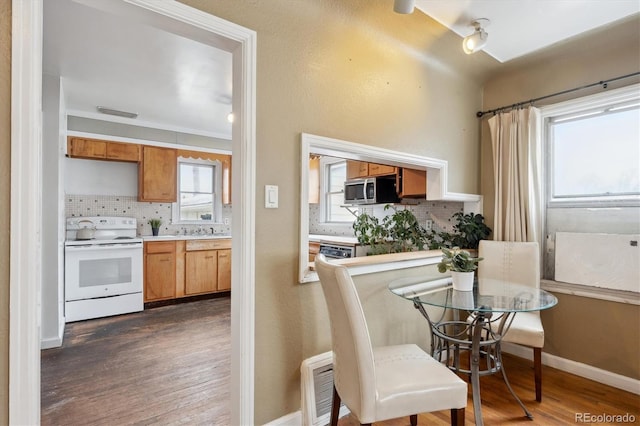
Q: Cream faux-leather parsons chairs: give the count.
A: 2